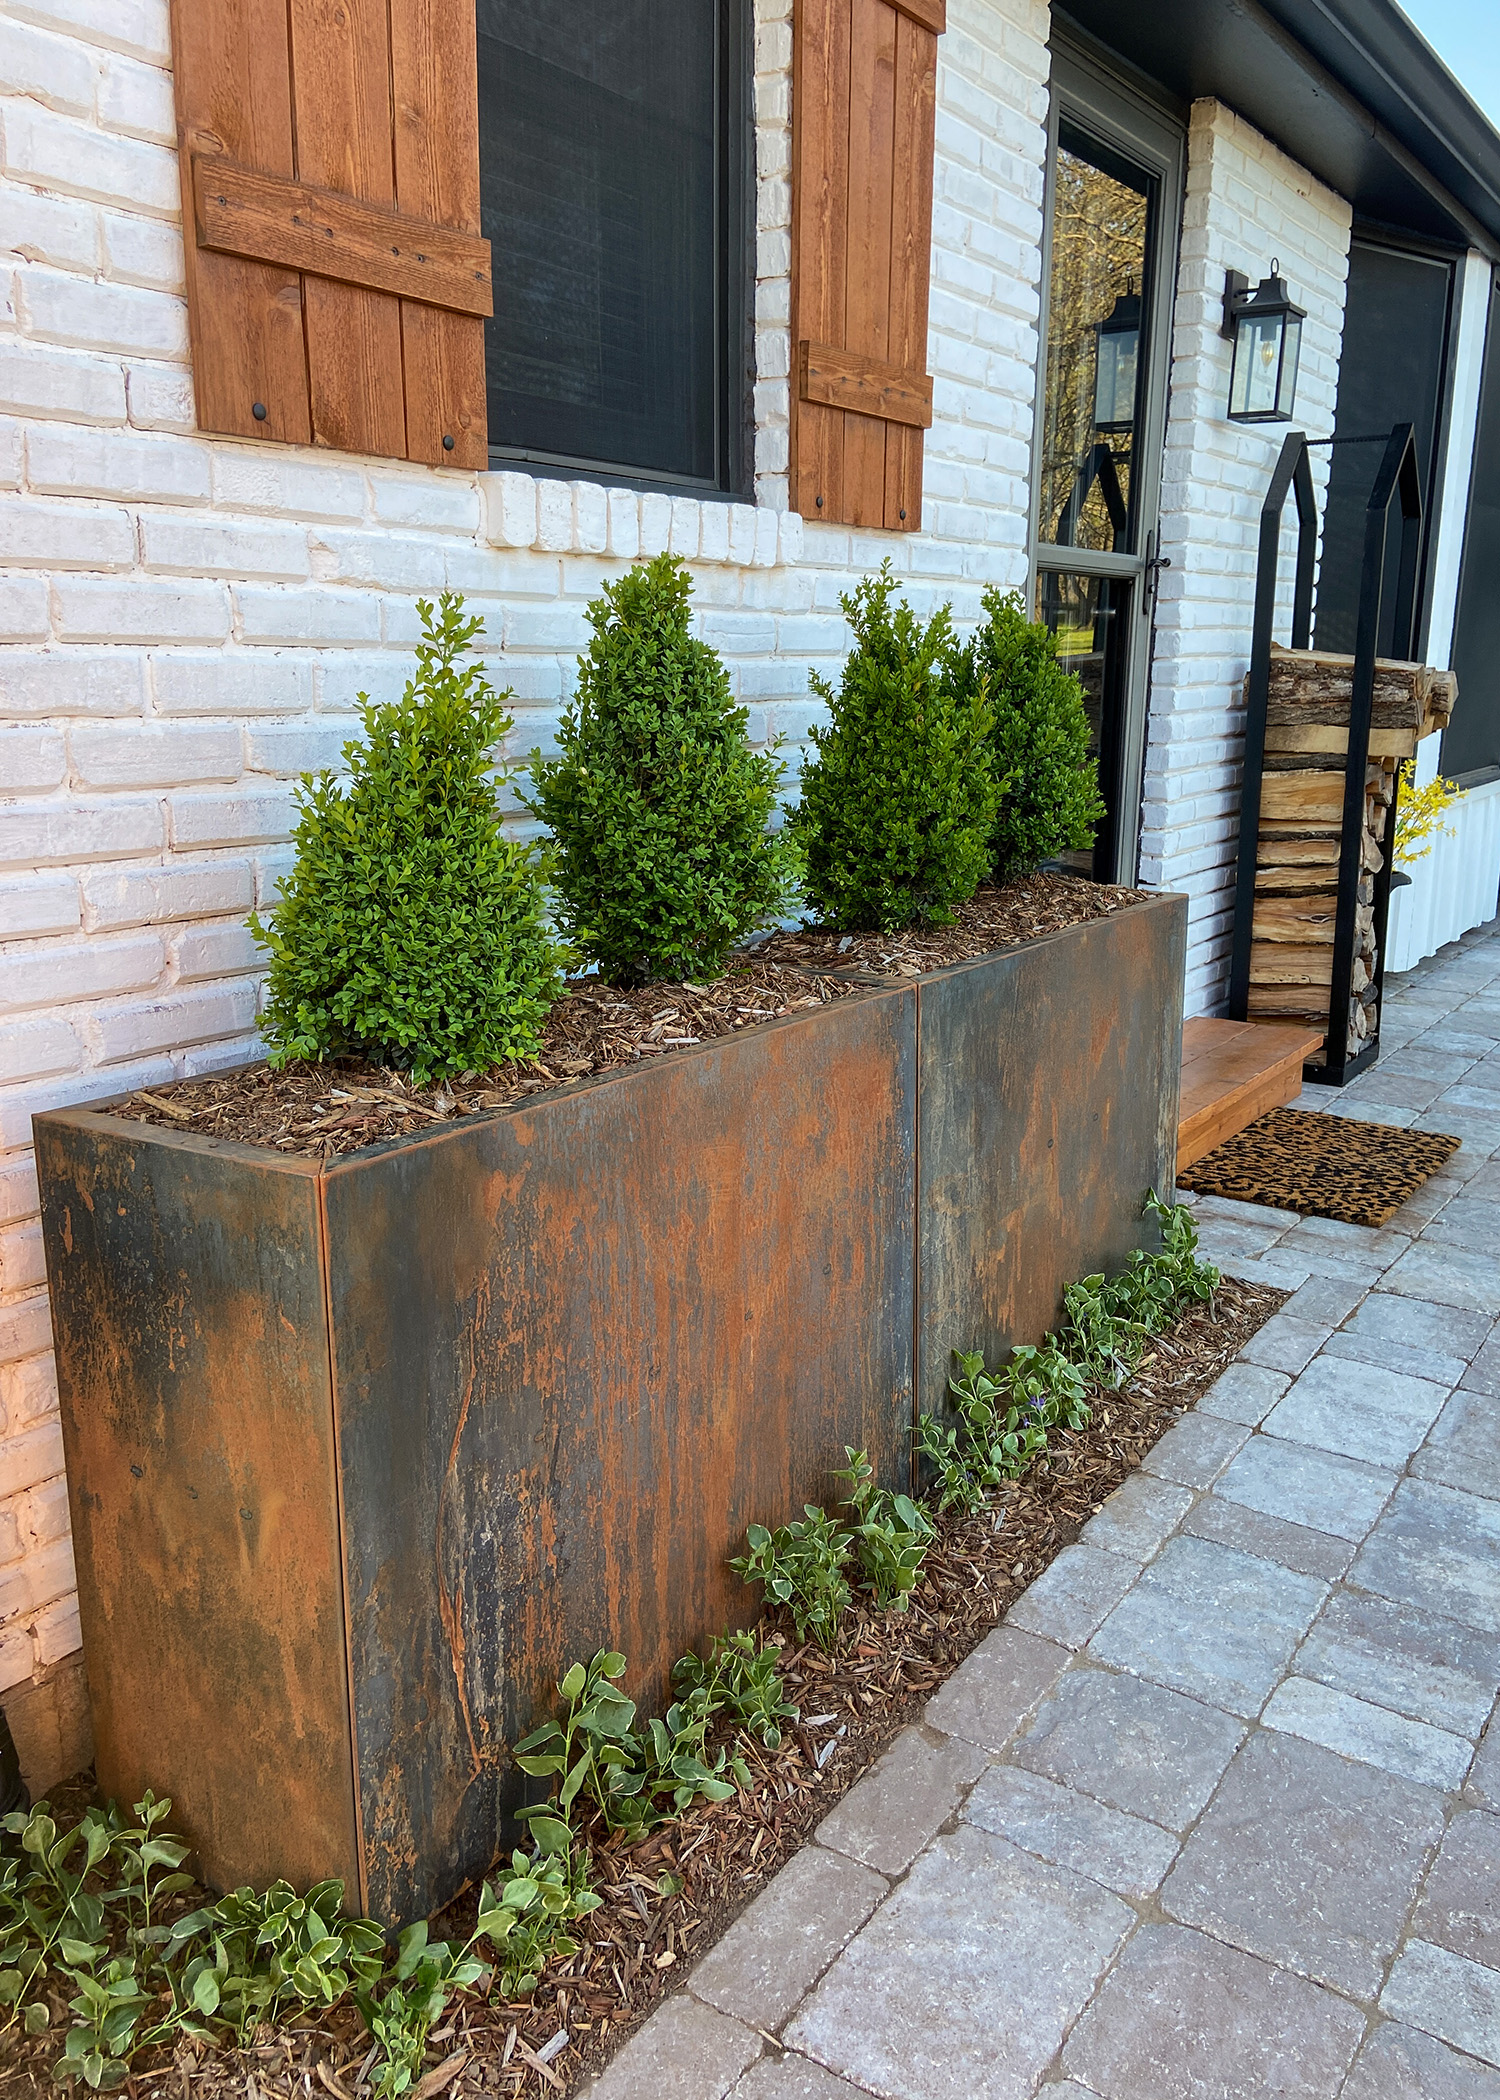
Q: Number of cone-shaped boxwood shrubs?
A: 4